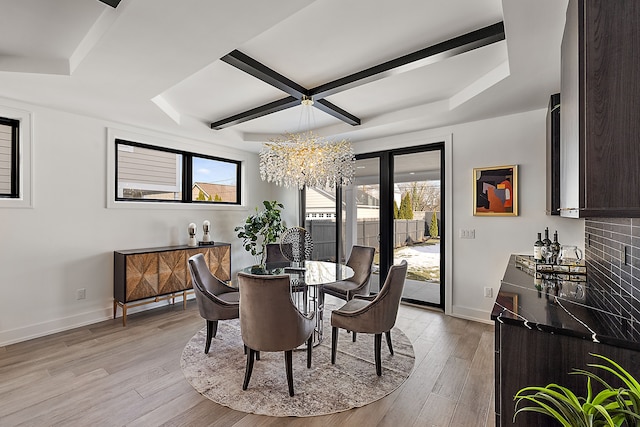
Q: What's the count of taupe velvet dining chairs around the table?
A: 5